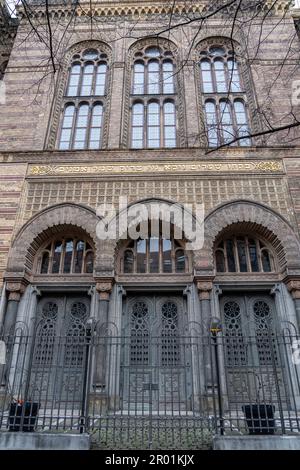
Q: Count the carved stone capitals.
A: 4